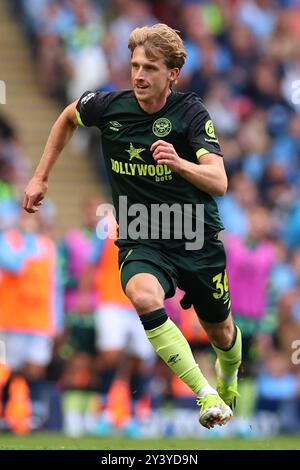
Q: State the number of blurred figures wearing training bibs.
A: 4